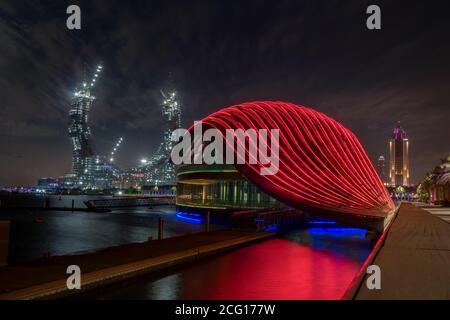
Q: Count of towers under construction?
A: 2